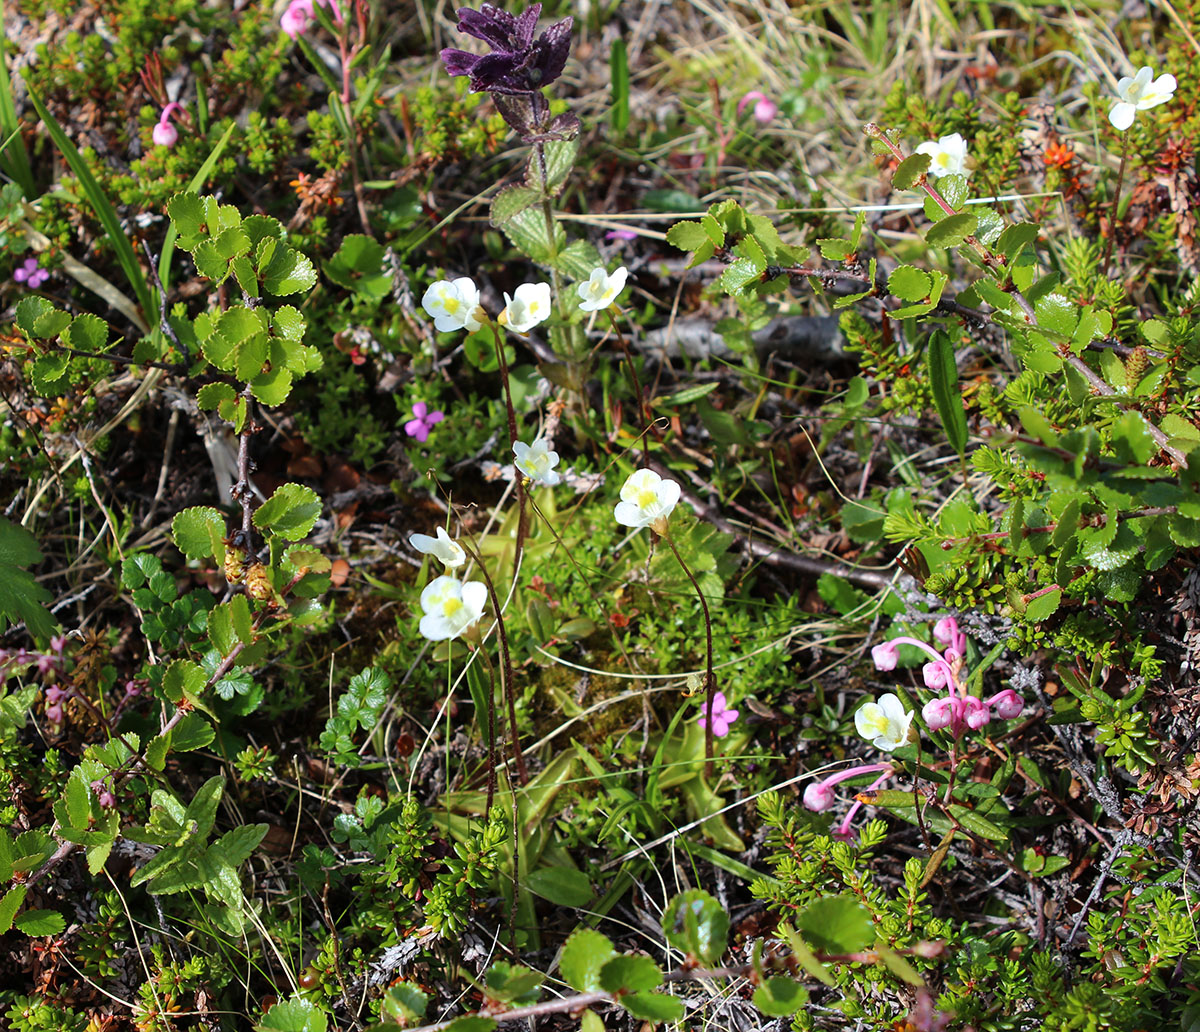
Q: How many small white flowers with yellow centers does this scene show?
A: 10